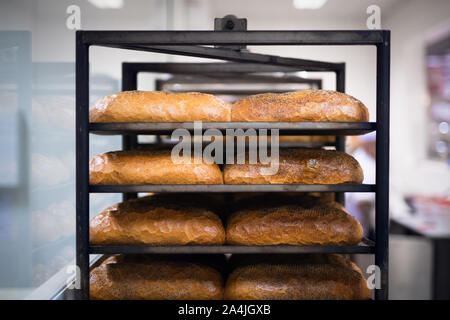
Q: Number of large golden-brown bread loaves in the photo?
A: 8